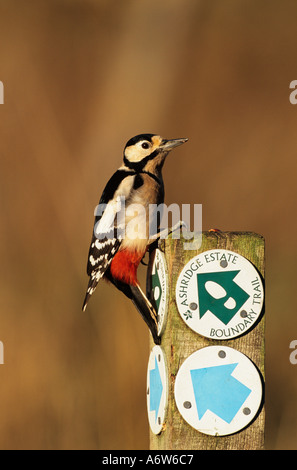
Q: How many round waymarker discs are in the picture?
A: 4